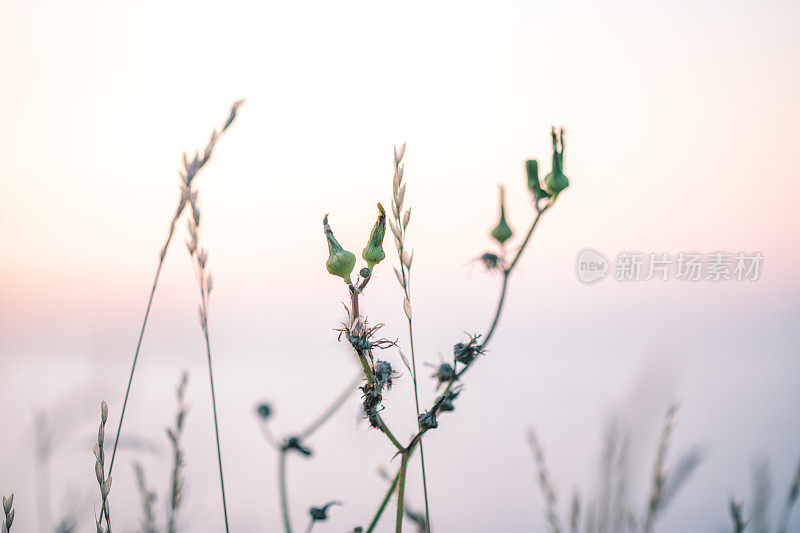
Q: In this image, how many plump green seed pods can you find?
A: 5